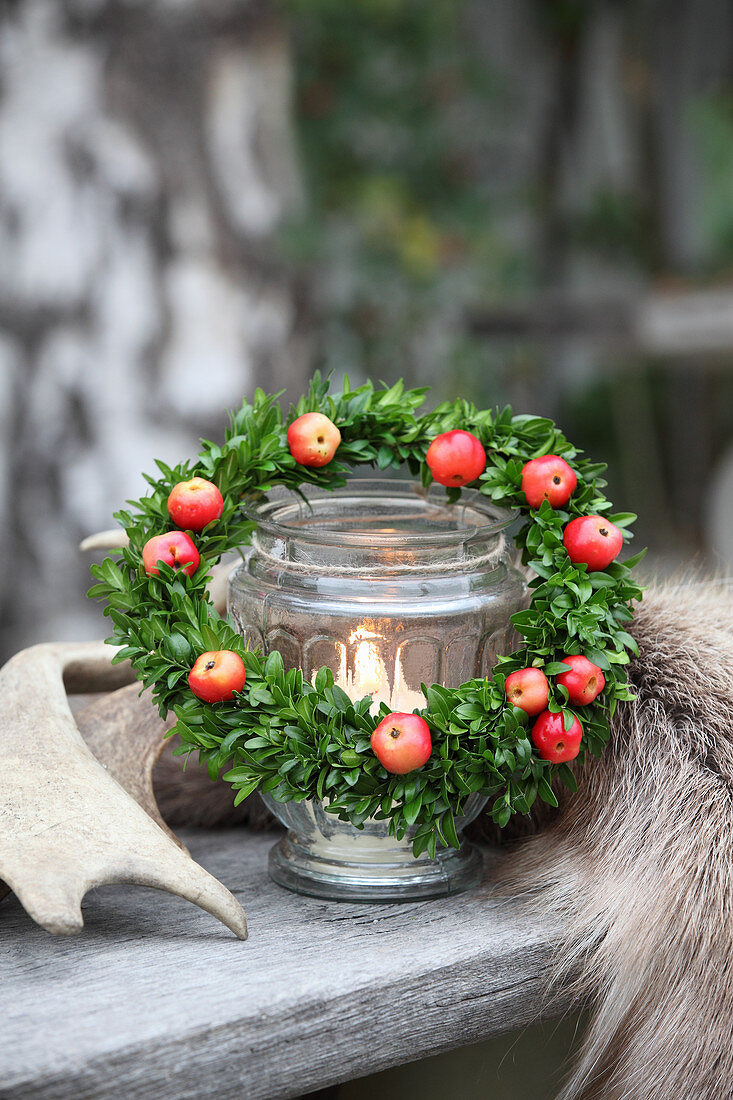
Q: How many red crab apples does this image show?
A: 11